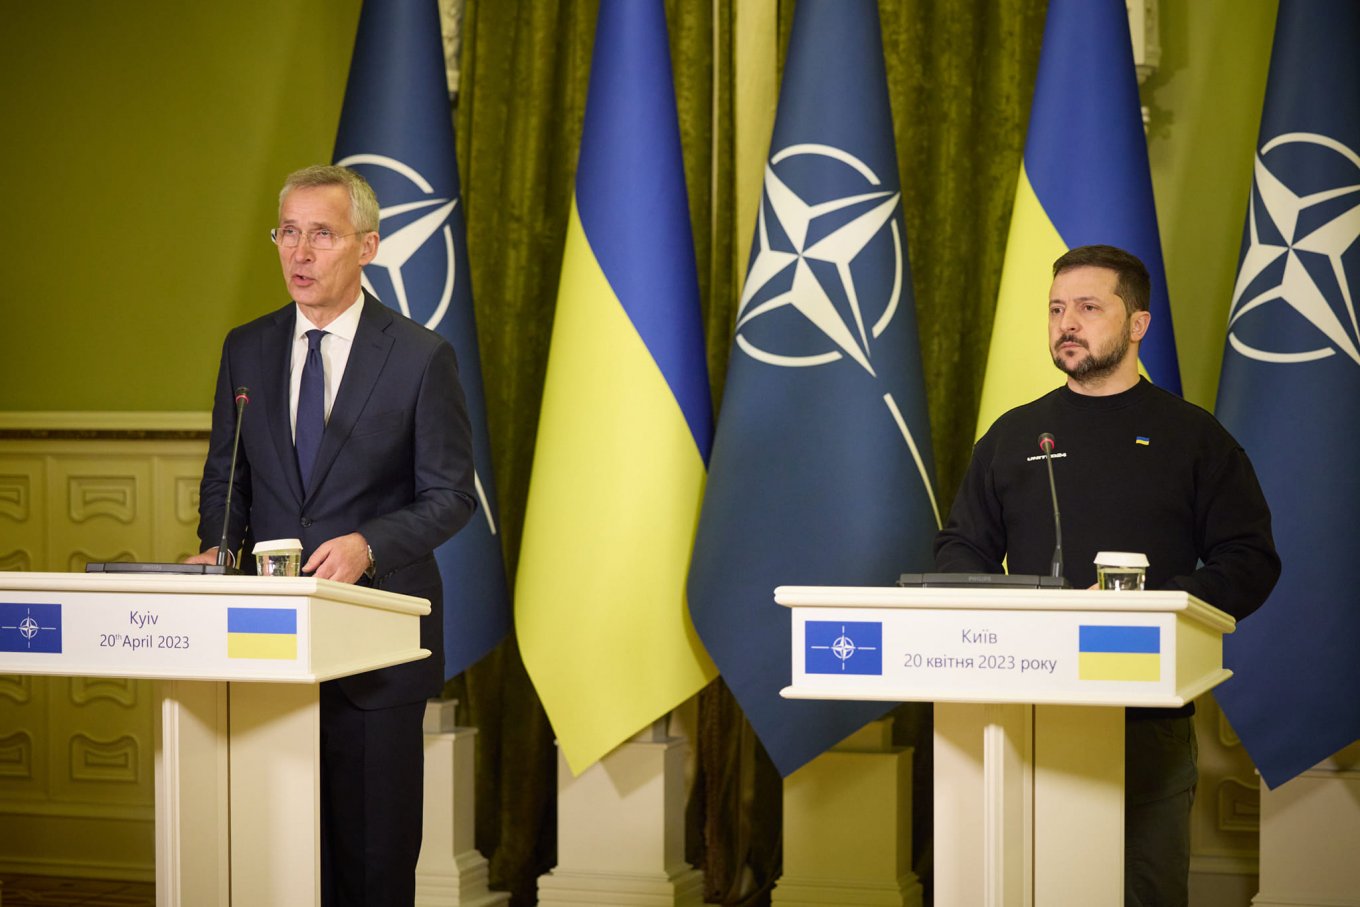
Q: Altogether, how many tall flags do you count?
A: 5